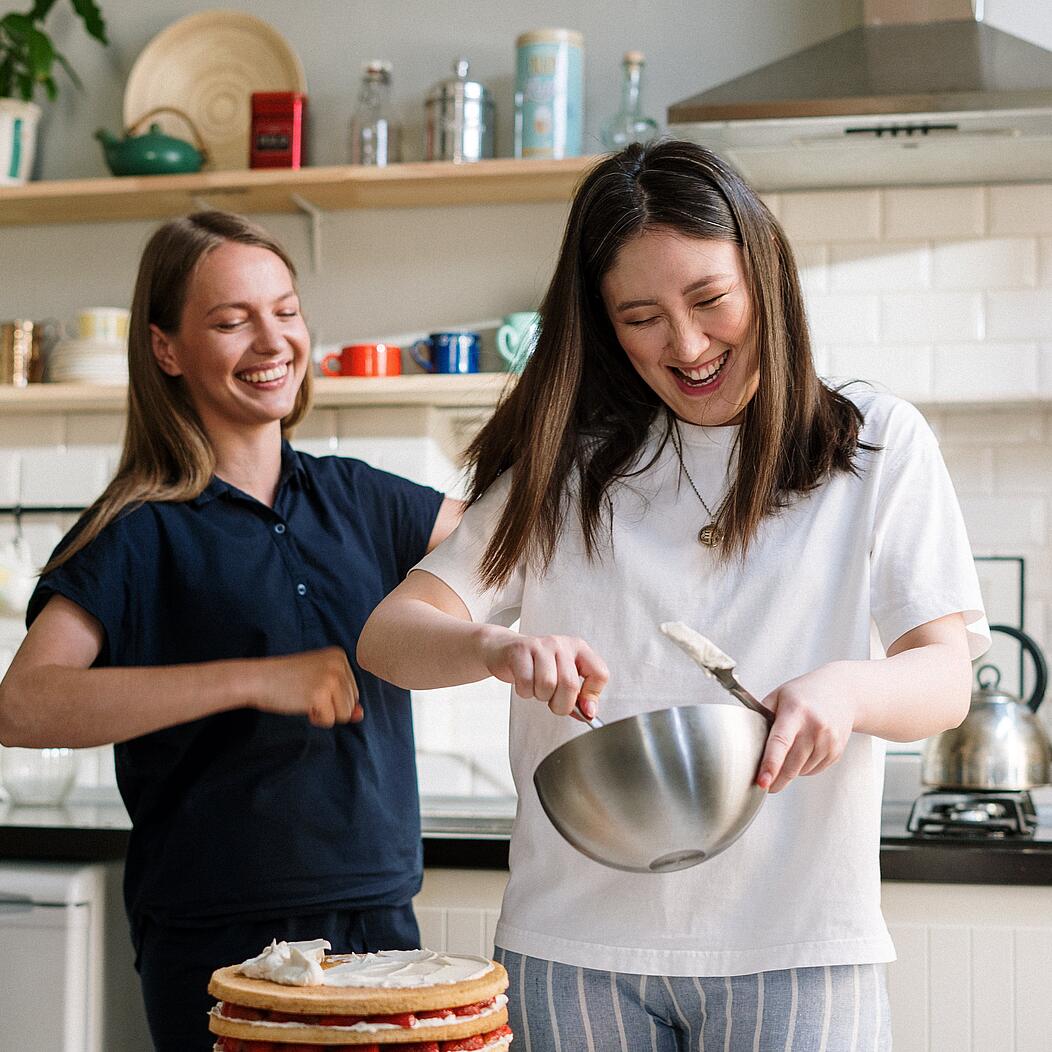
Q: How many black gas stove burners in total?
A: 1